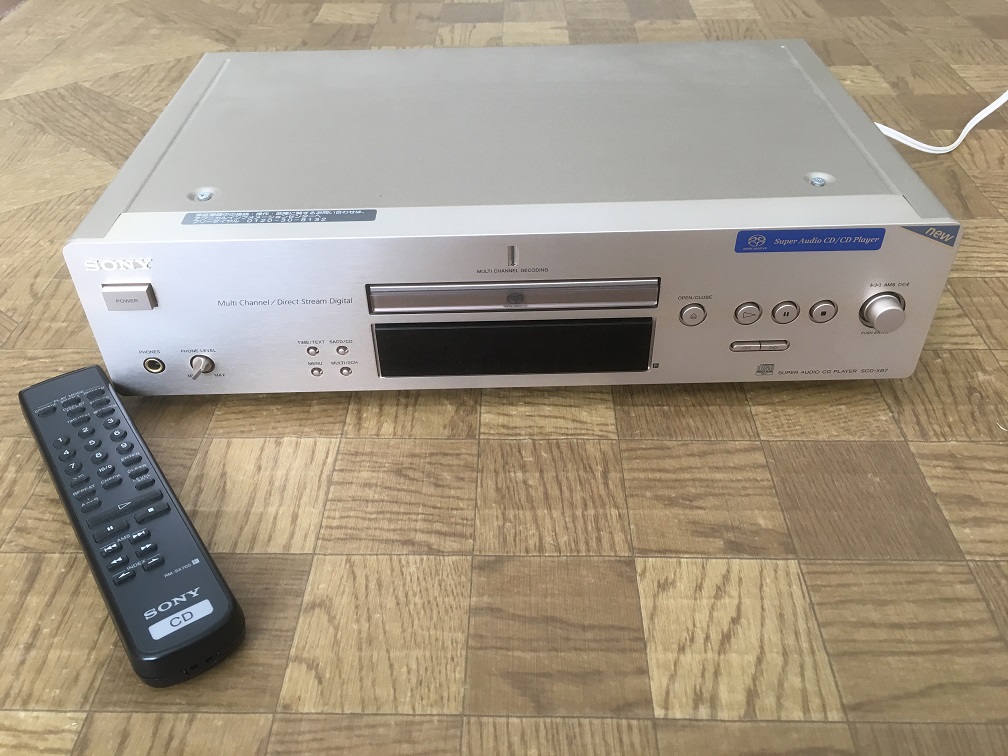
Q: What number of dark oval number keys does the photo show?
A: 10